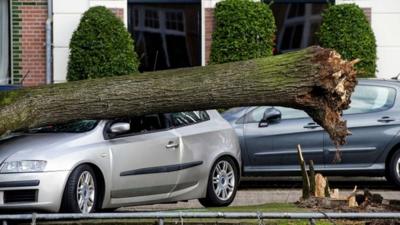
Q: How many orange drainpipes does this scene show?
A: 0